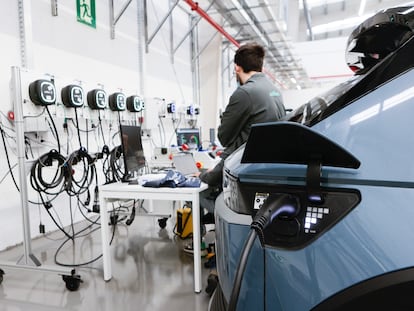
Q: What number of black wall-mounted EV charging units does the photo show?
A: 5